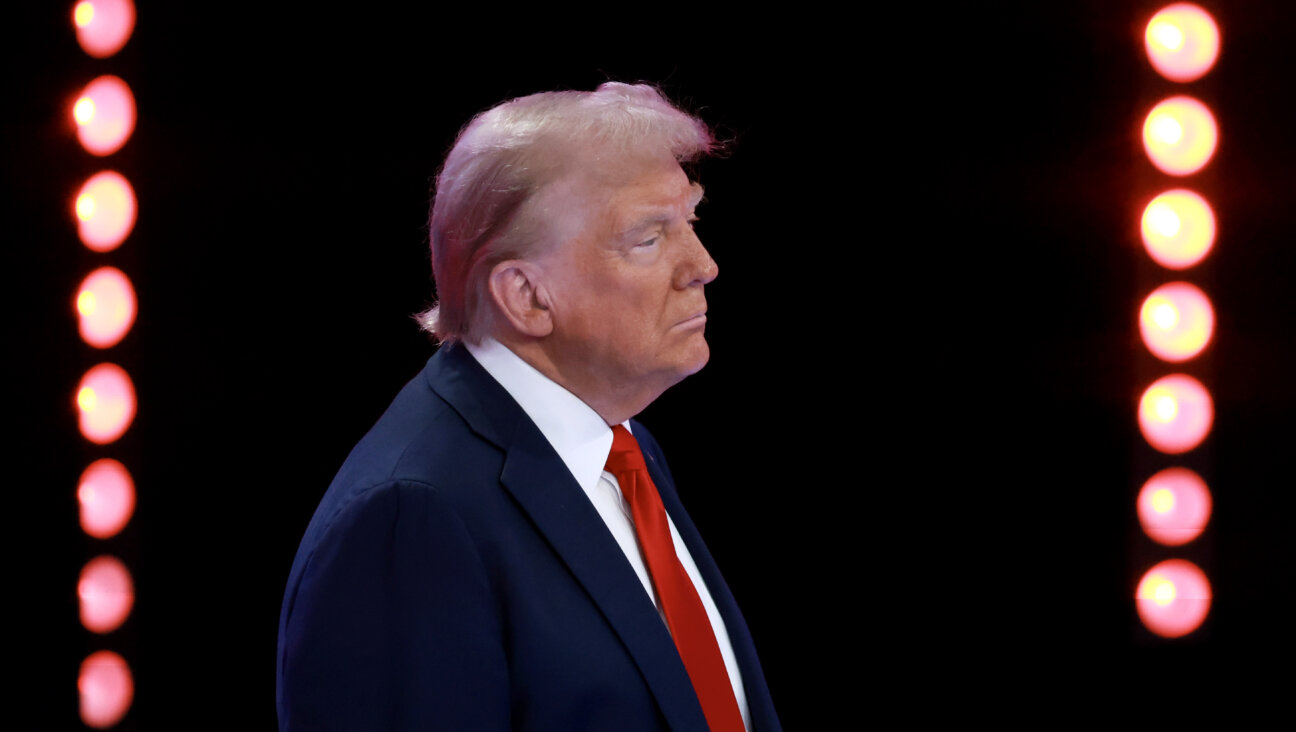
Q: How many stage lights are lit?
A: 15